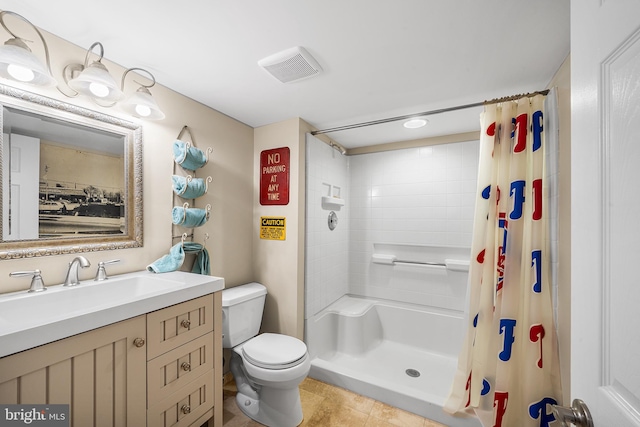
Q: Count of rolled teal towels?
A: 3